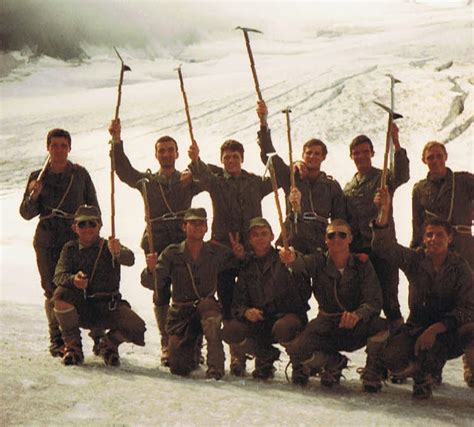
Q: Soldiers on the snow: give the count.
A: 11